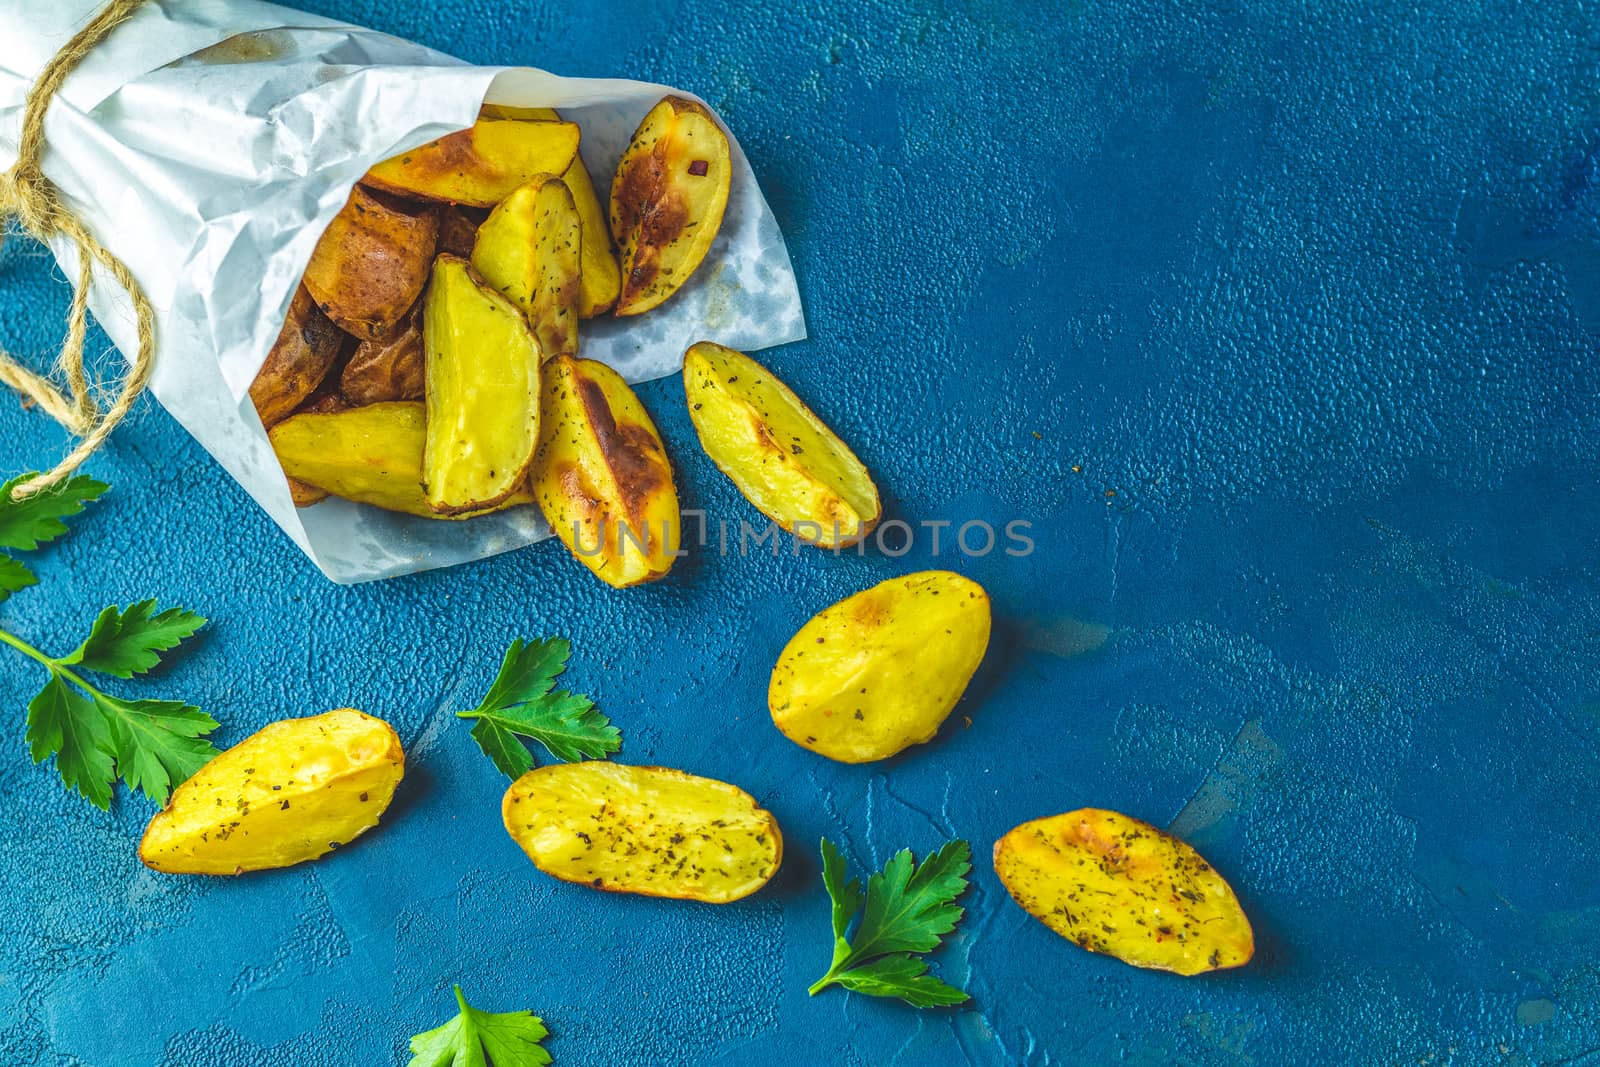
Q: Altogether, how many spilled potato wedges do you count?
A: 5